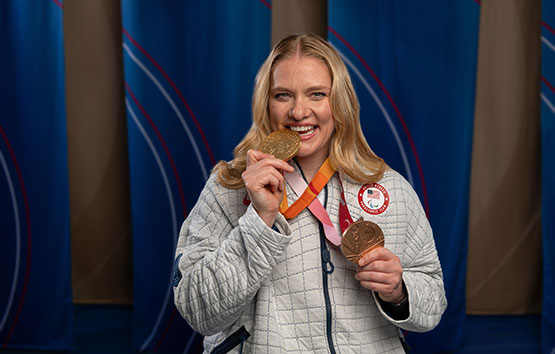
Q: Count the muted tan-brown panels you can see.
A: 3